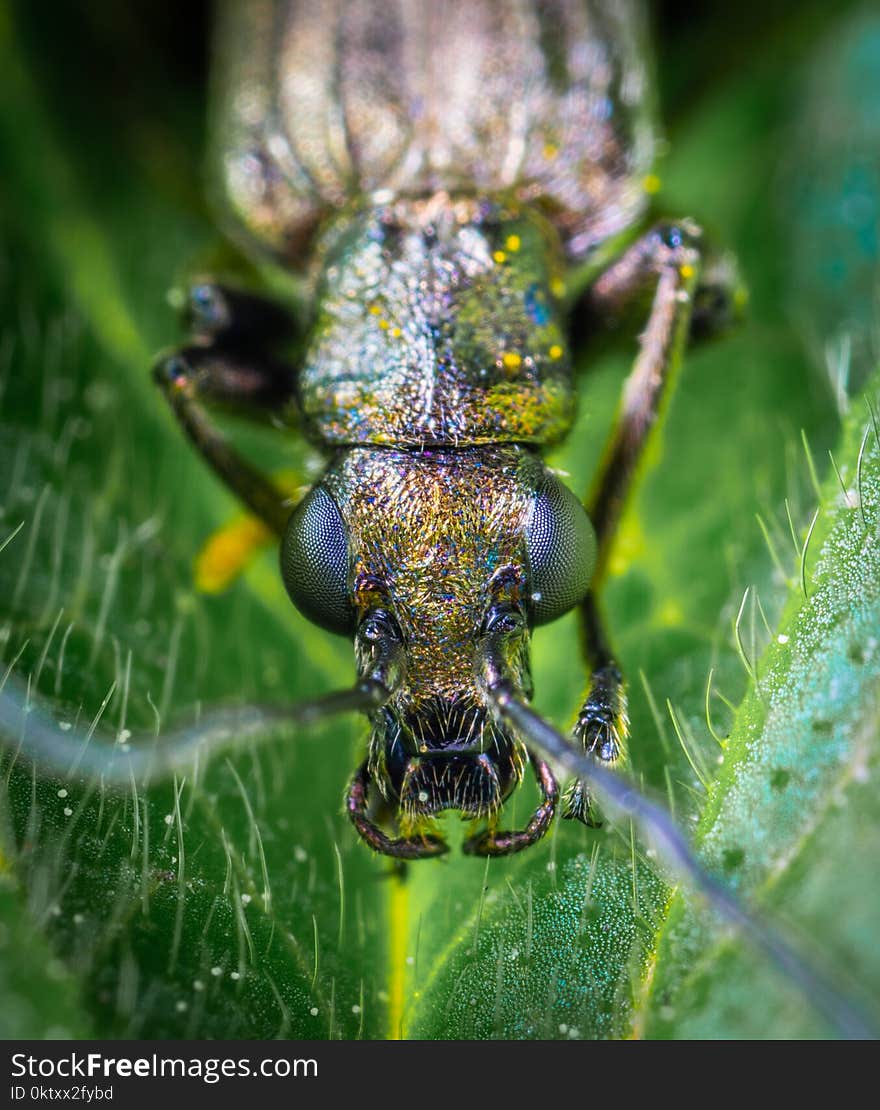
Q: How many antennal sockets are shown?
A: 2